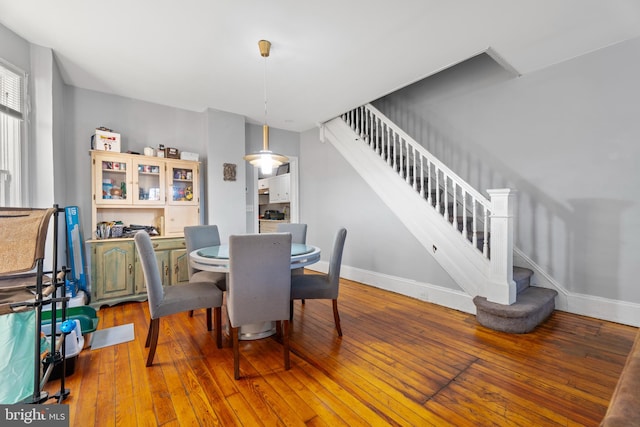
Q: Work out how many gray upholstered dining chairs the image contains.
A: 5